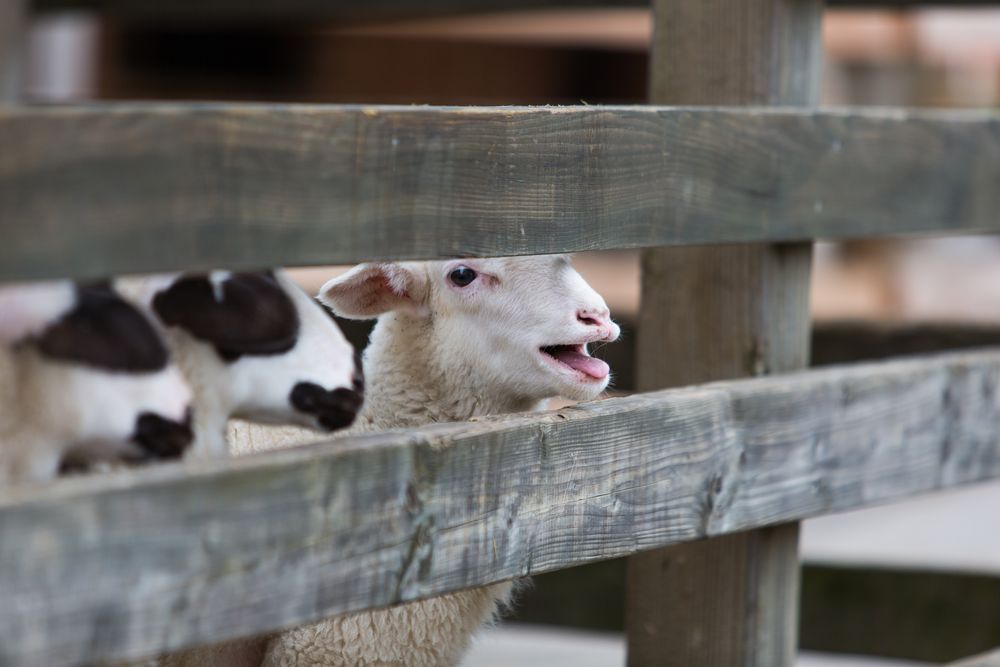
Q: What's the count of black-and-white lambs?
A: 2